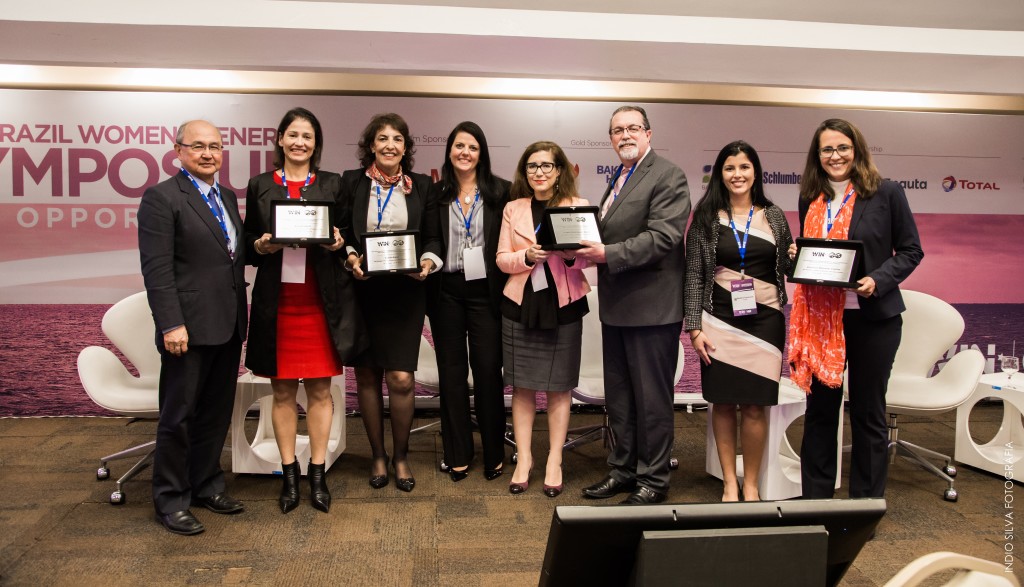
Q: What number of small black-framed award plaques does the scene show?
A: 4